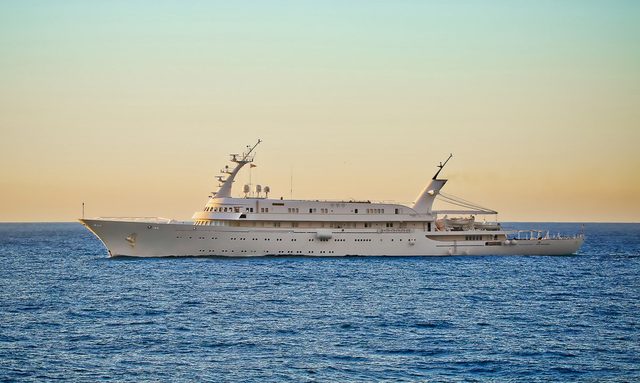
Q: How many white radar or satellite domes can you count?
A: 3